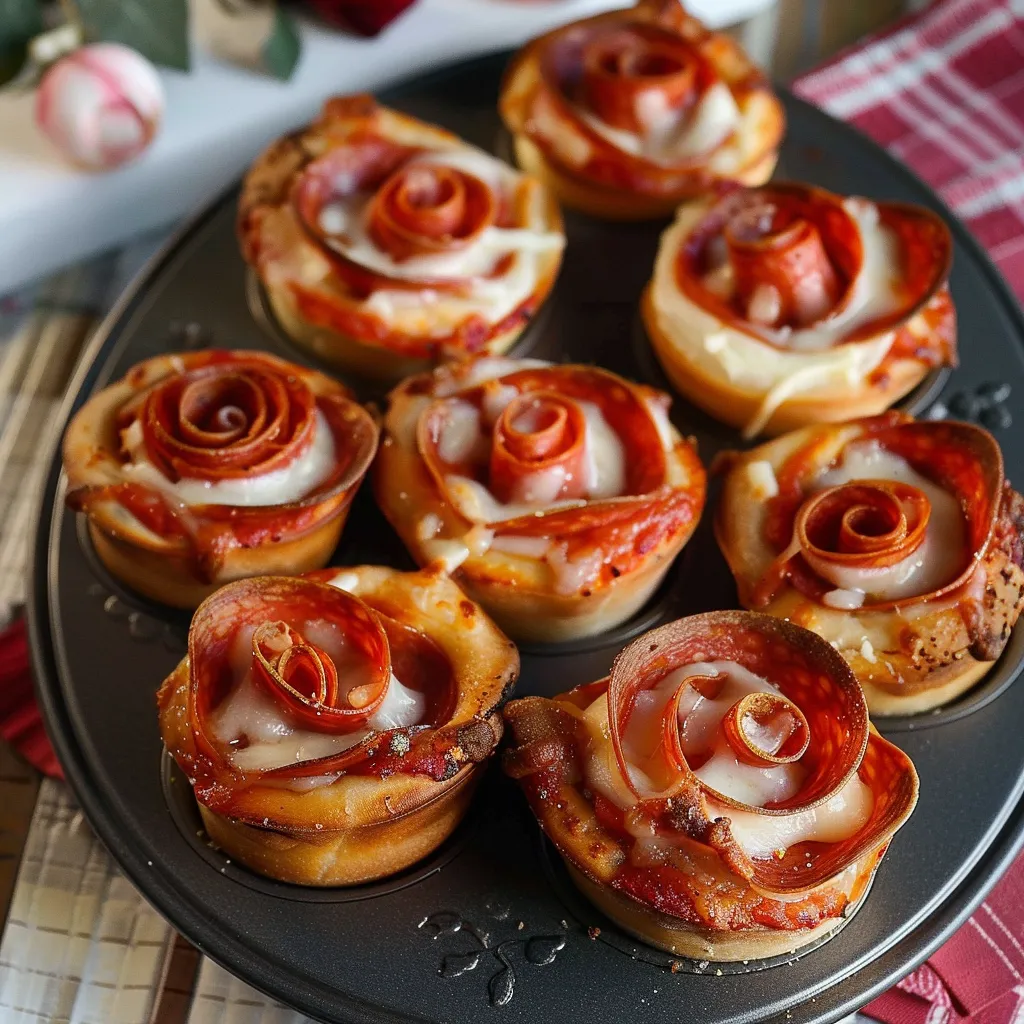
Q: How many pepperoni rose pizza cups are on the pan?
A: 8